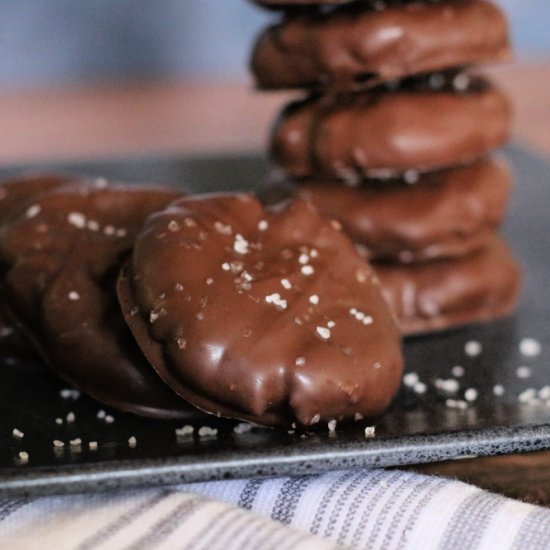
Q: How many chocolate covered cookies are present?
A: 8